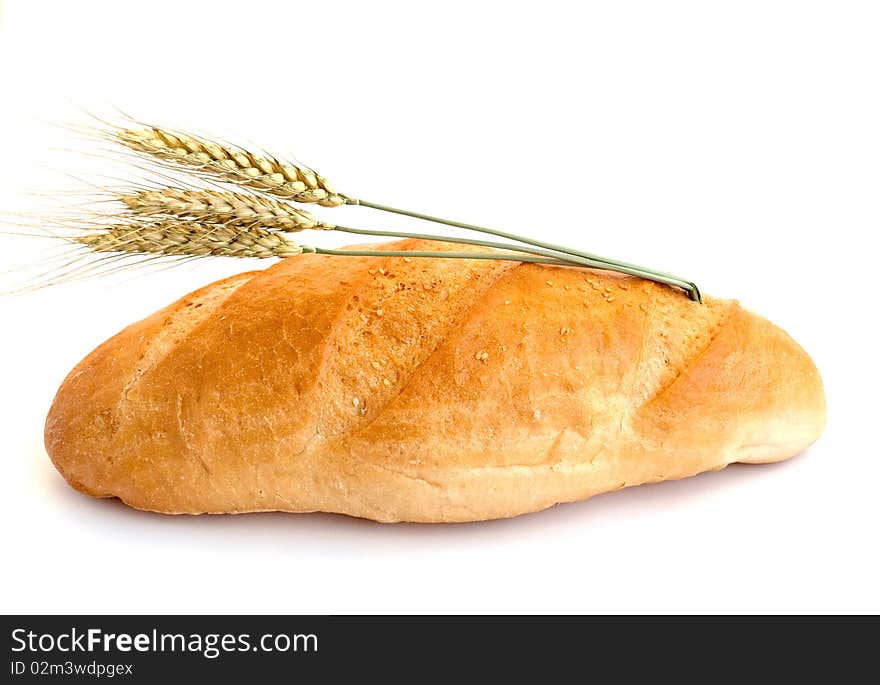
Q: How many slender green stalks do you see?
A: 3